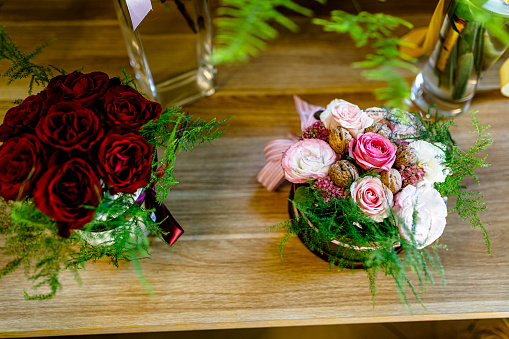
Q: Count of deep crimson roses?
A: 7